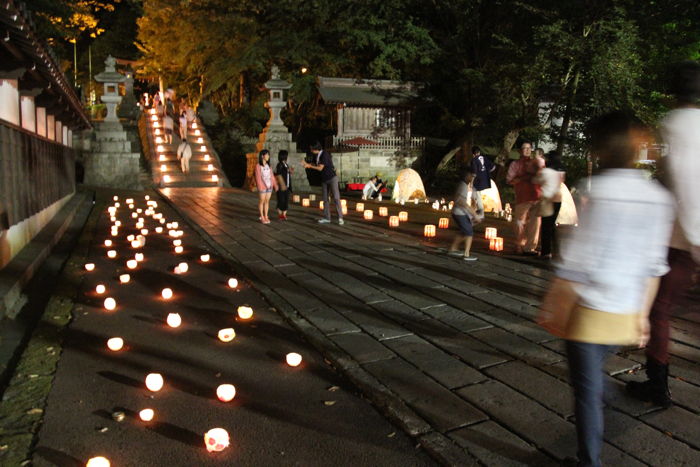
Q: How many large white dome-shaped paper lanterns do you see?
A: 3